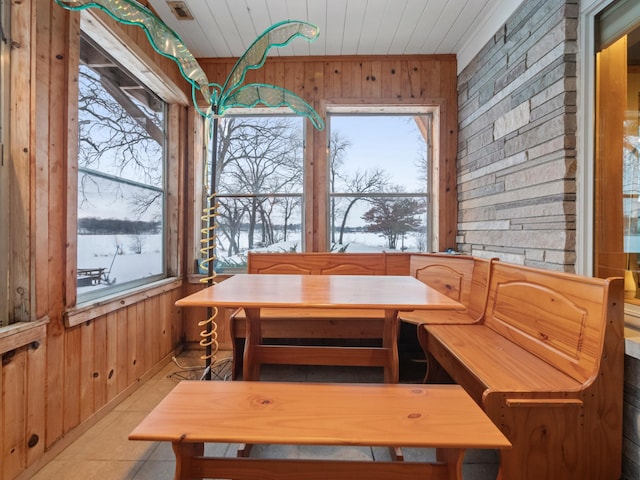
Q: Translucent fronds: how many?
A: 3